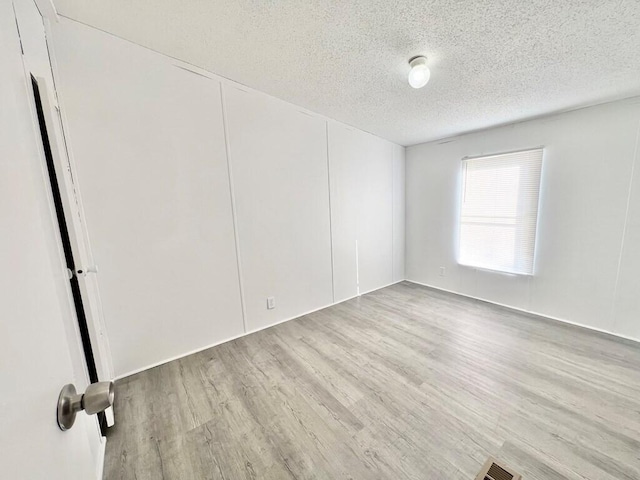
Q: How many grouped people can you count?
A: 0